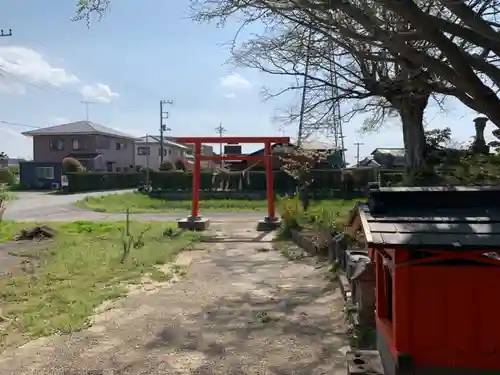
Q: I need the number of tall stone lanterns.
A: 1